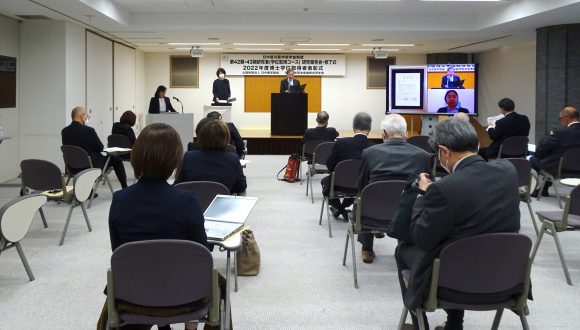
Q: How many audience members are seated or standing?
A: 13